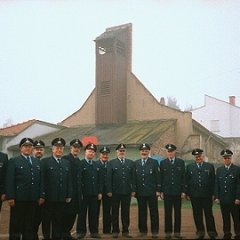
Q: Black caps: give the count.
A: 11